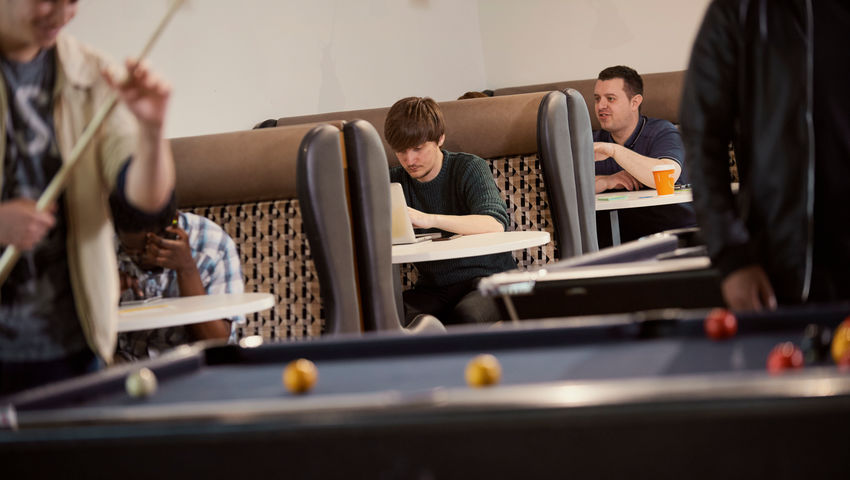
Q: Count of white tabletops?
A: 3